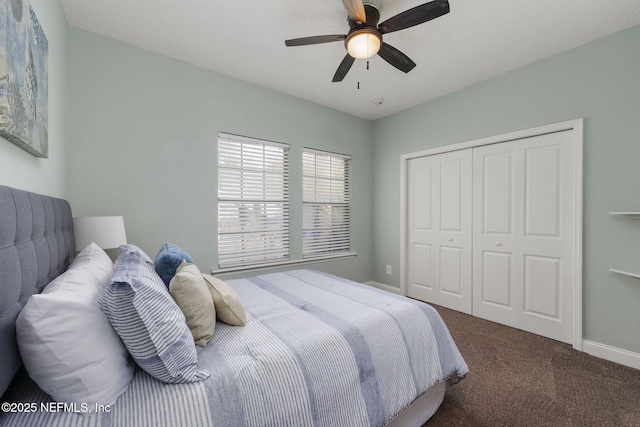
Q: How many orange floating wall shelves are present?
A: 0